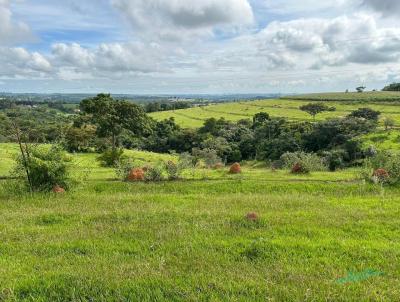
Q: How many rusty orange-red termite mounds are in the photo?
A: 6